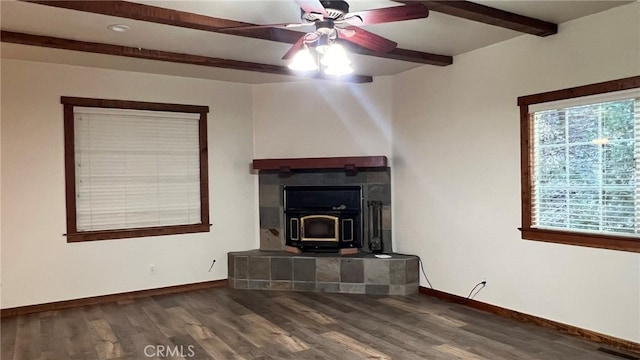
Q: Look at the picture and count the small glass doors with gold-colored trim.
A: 1